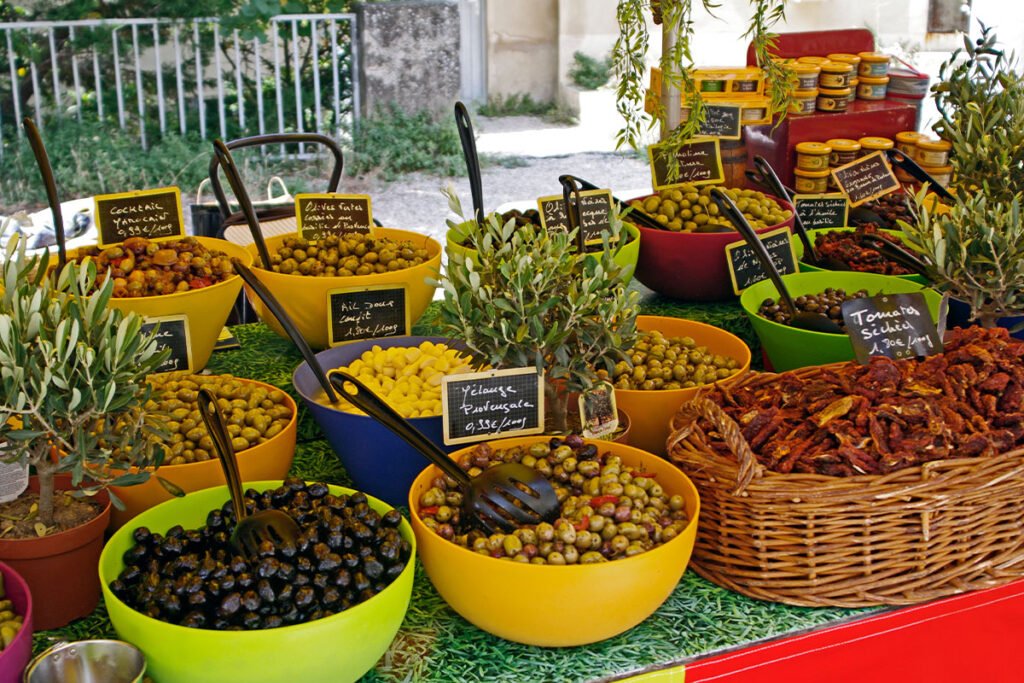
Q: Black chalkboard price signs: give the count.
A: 12